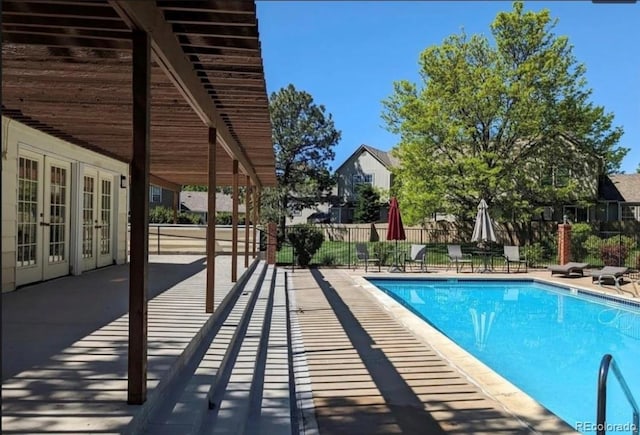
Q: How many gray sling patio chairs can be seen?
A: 4